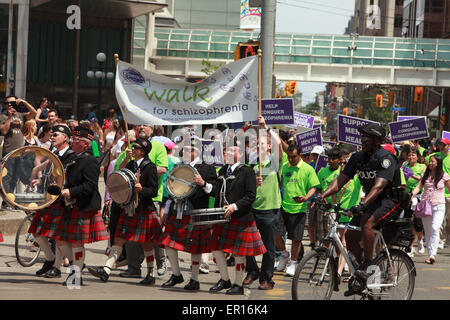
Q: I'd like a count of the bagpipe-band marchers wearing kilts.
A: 5